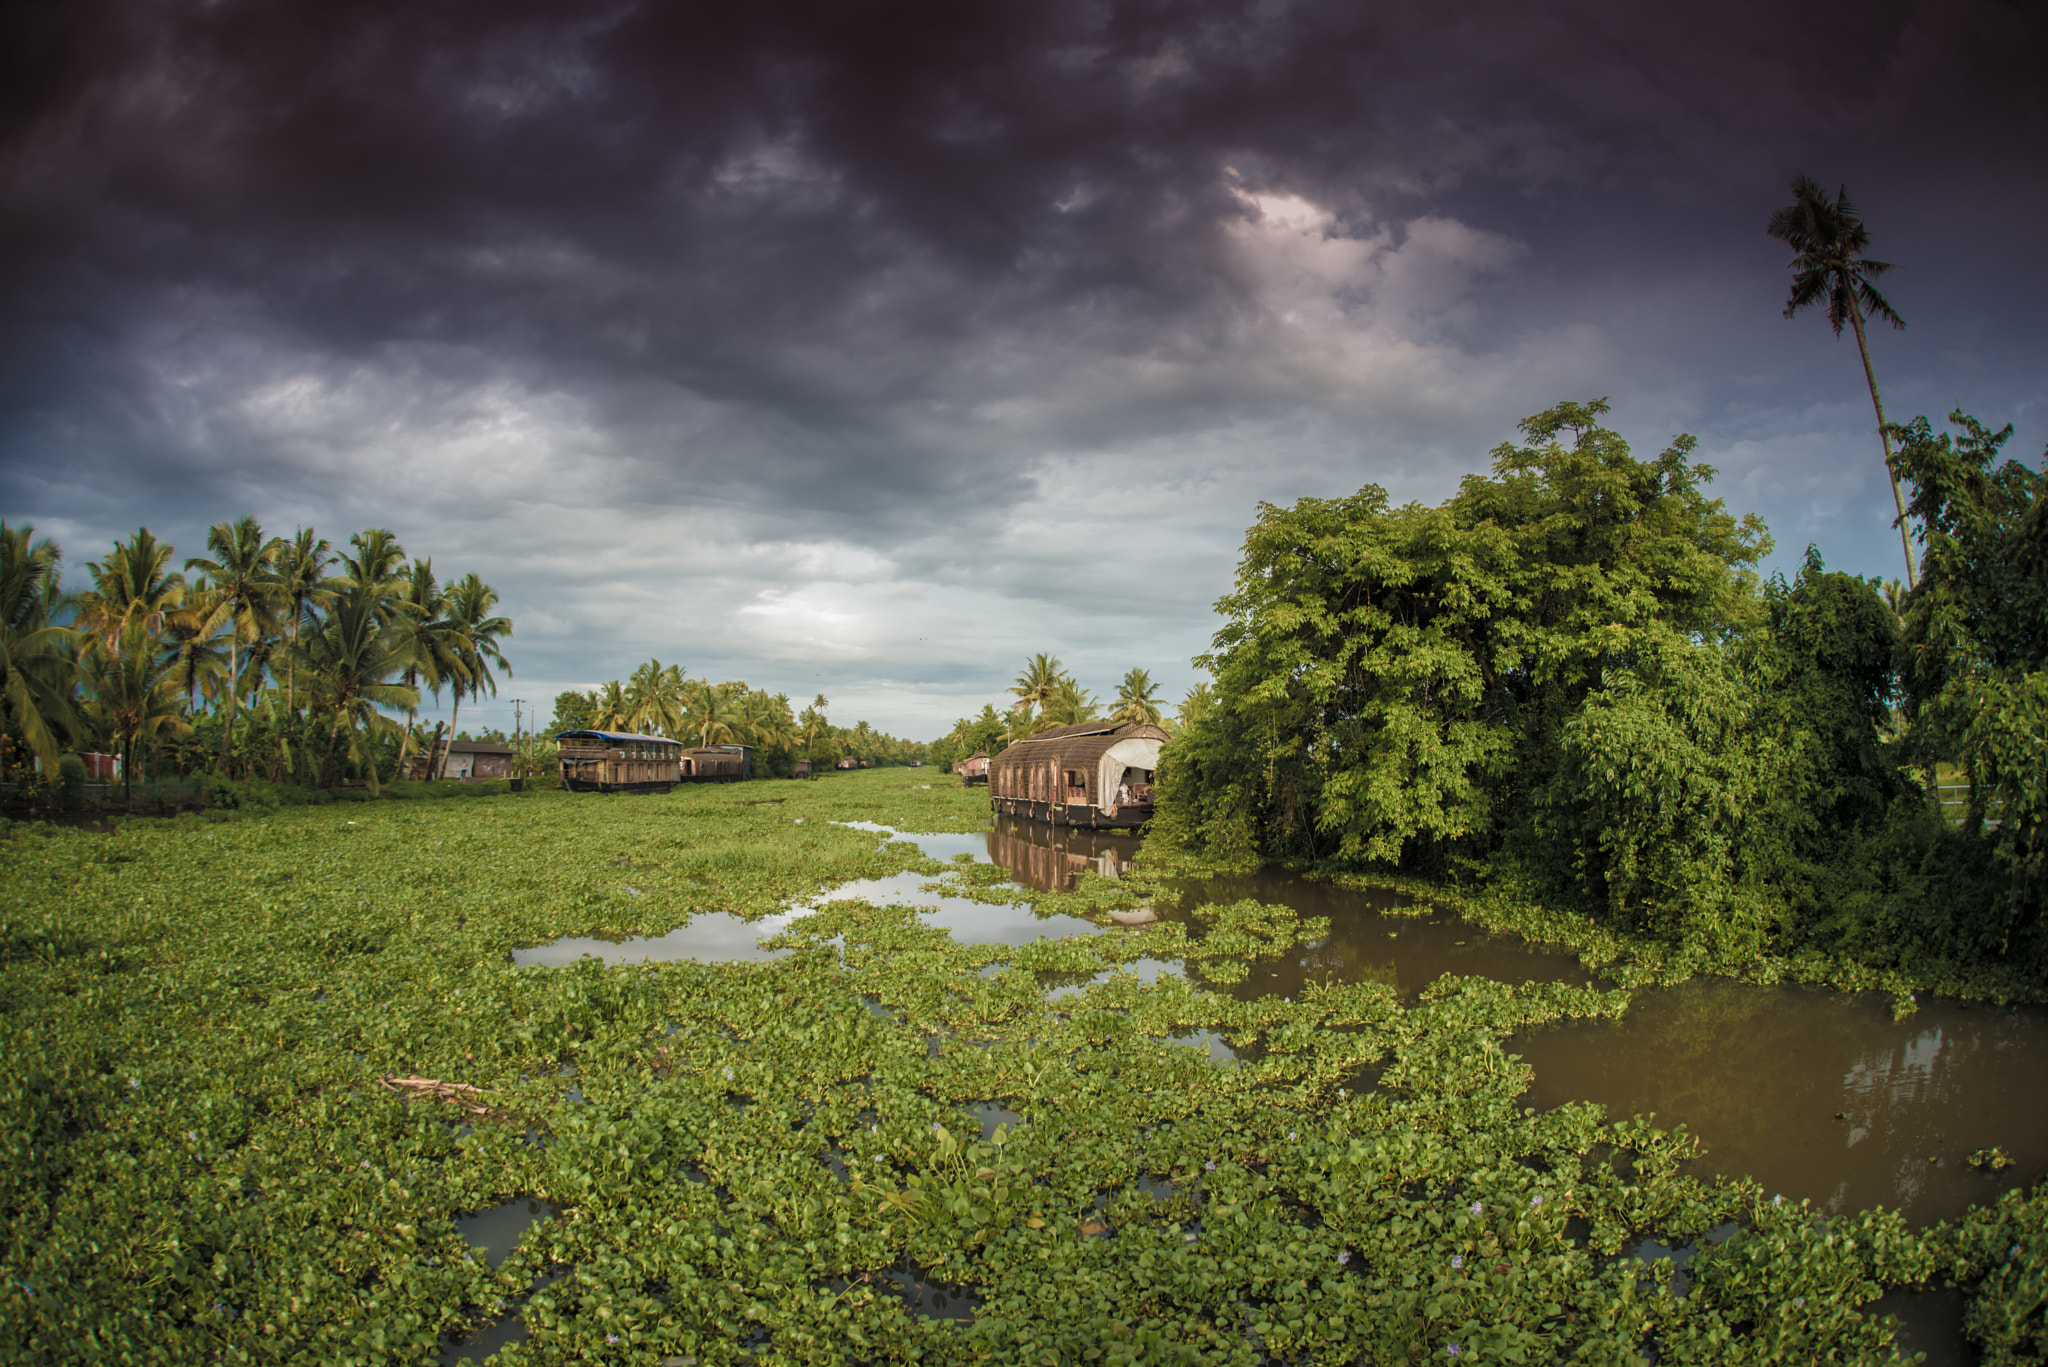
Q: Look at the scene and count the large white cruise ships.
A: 0